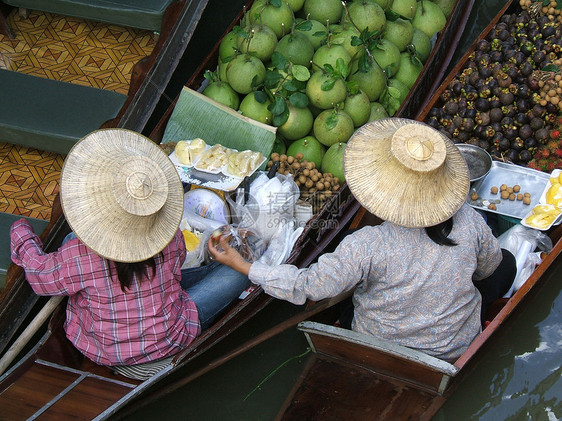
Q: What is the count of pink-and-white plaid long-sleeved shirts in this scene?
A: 1